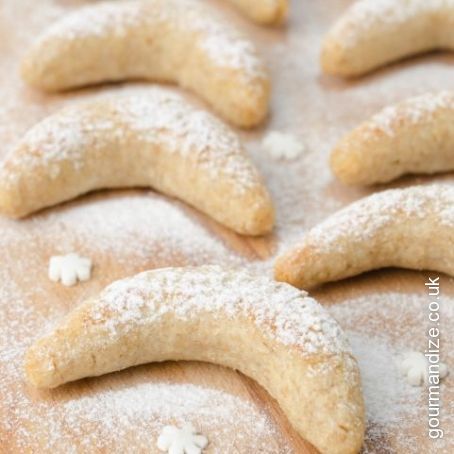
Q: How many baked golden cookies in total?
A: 7